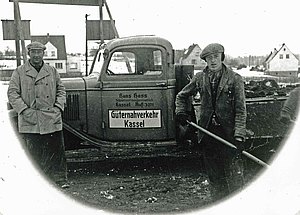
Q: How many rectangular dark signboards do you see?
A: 2